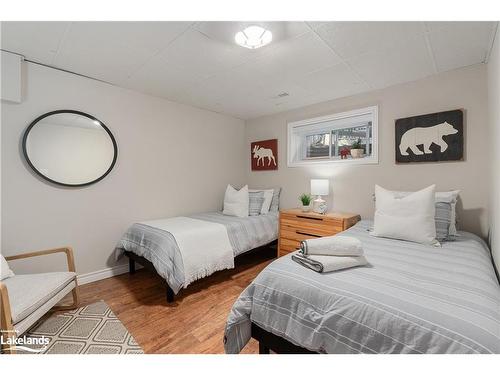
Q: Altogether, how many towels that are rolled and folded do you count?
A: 2